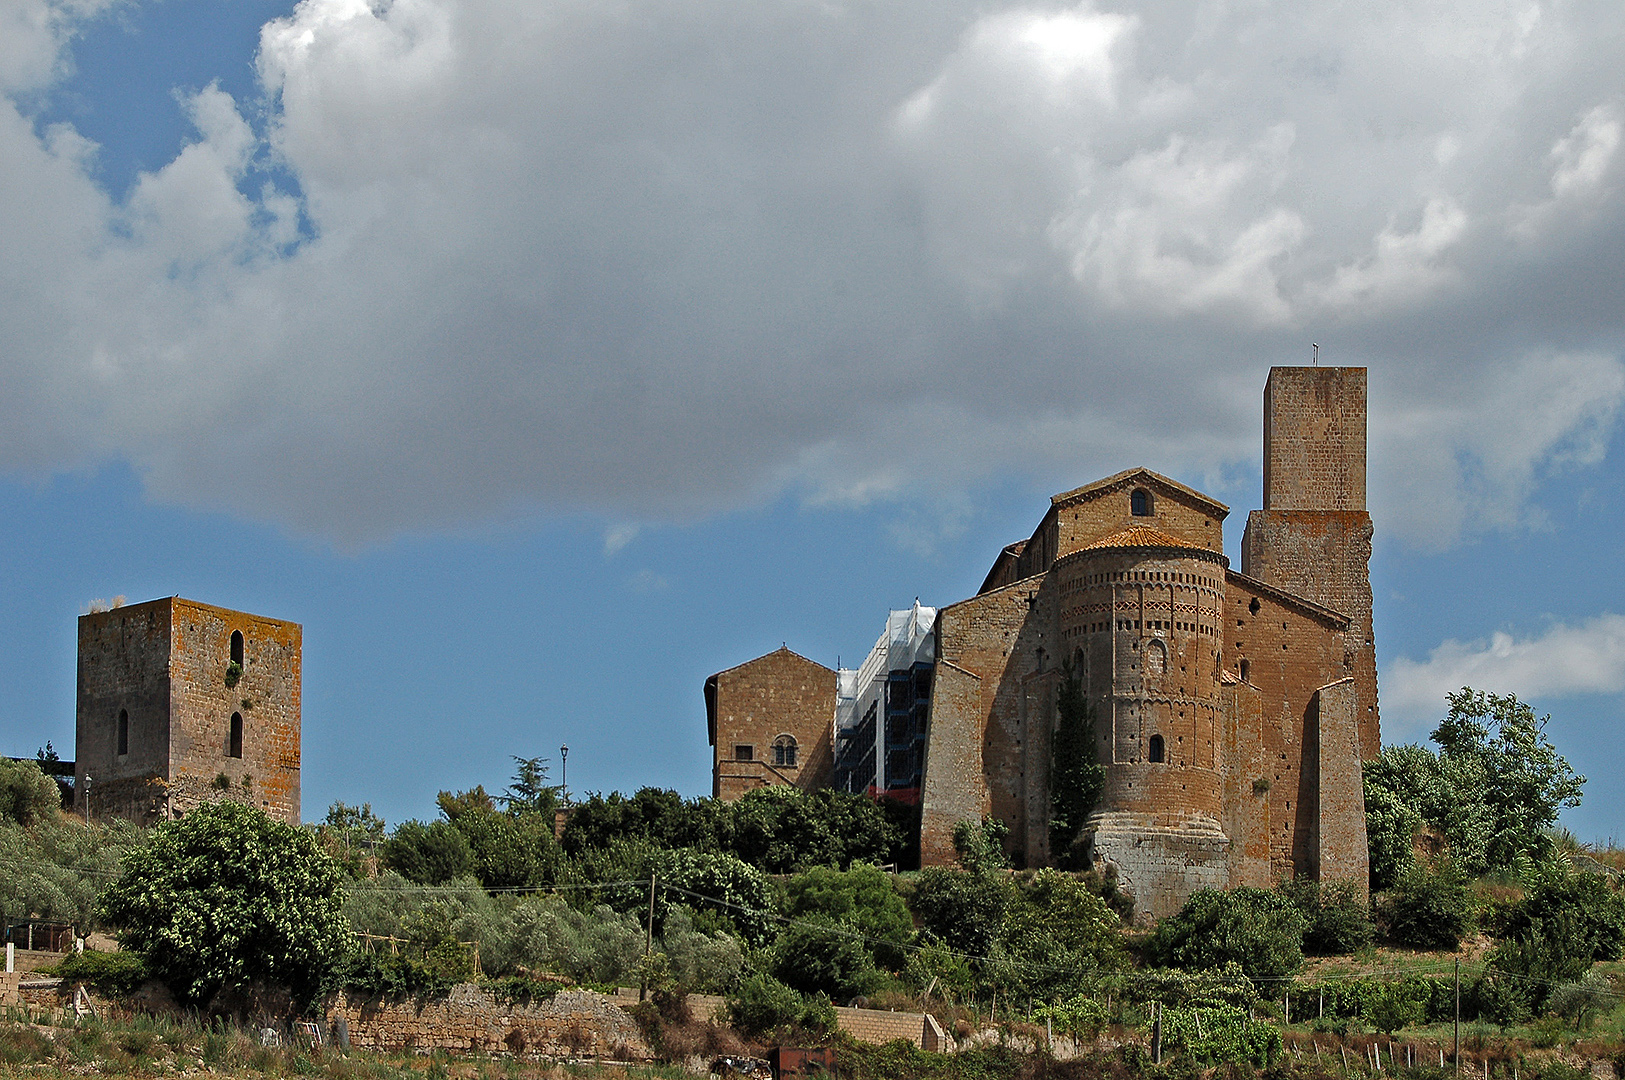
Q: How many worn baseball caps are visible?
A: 0